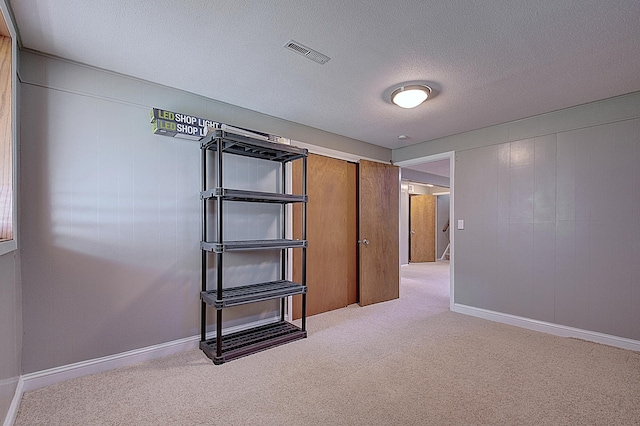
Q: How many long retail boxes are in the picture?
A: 2